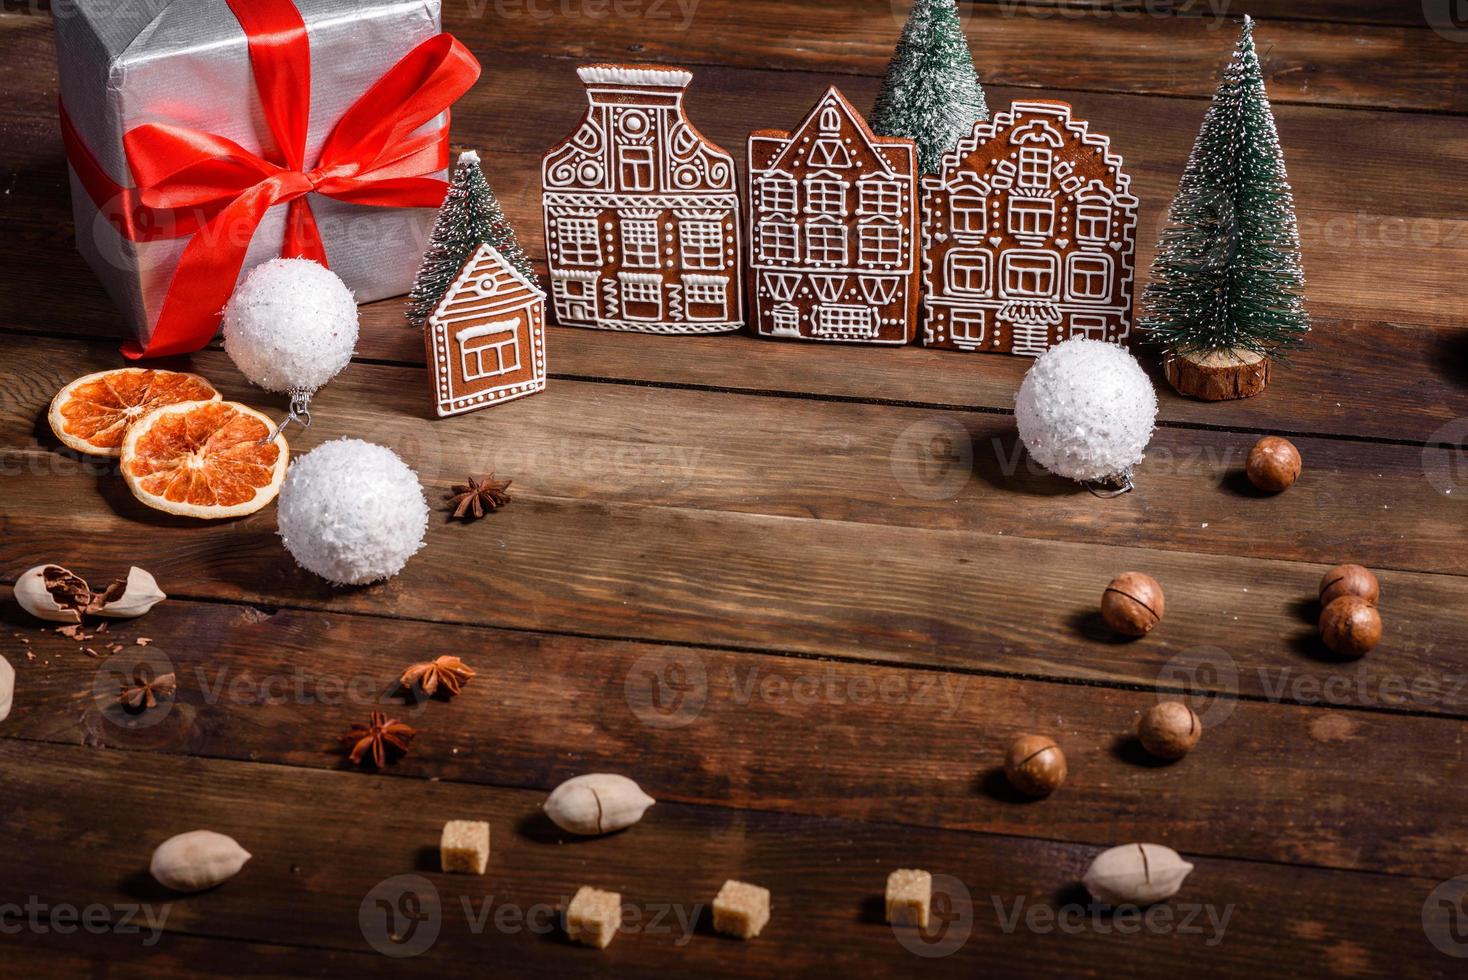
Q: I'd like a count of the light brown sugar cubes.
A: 4